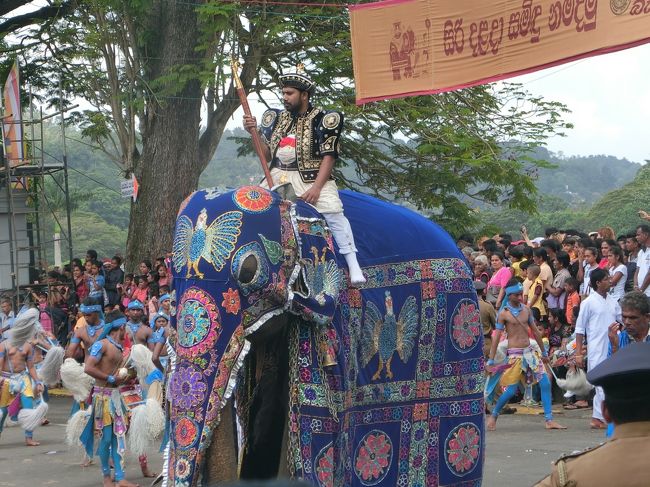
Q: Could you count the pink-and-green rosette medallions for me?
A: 4